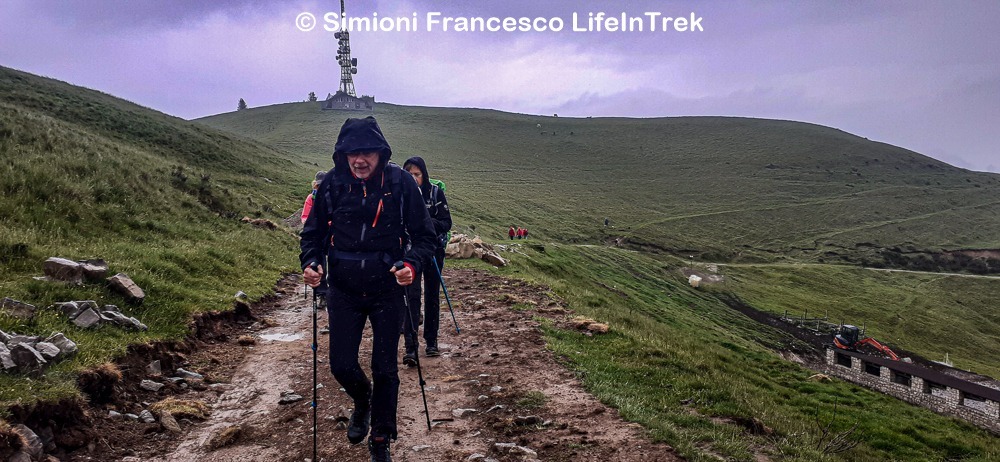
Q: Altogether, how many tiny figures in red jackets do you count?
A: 3